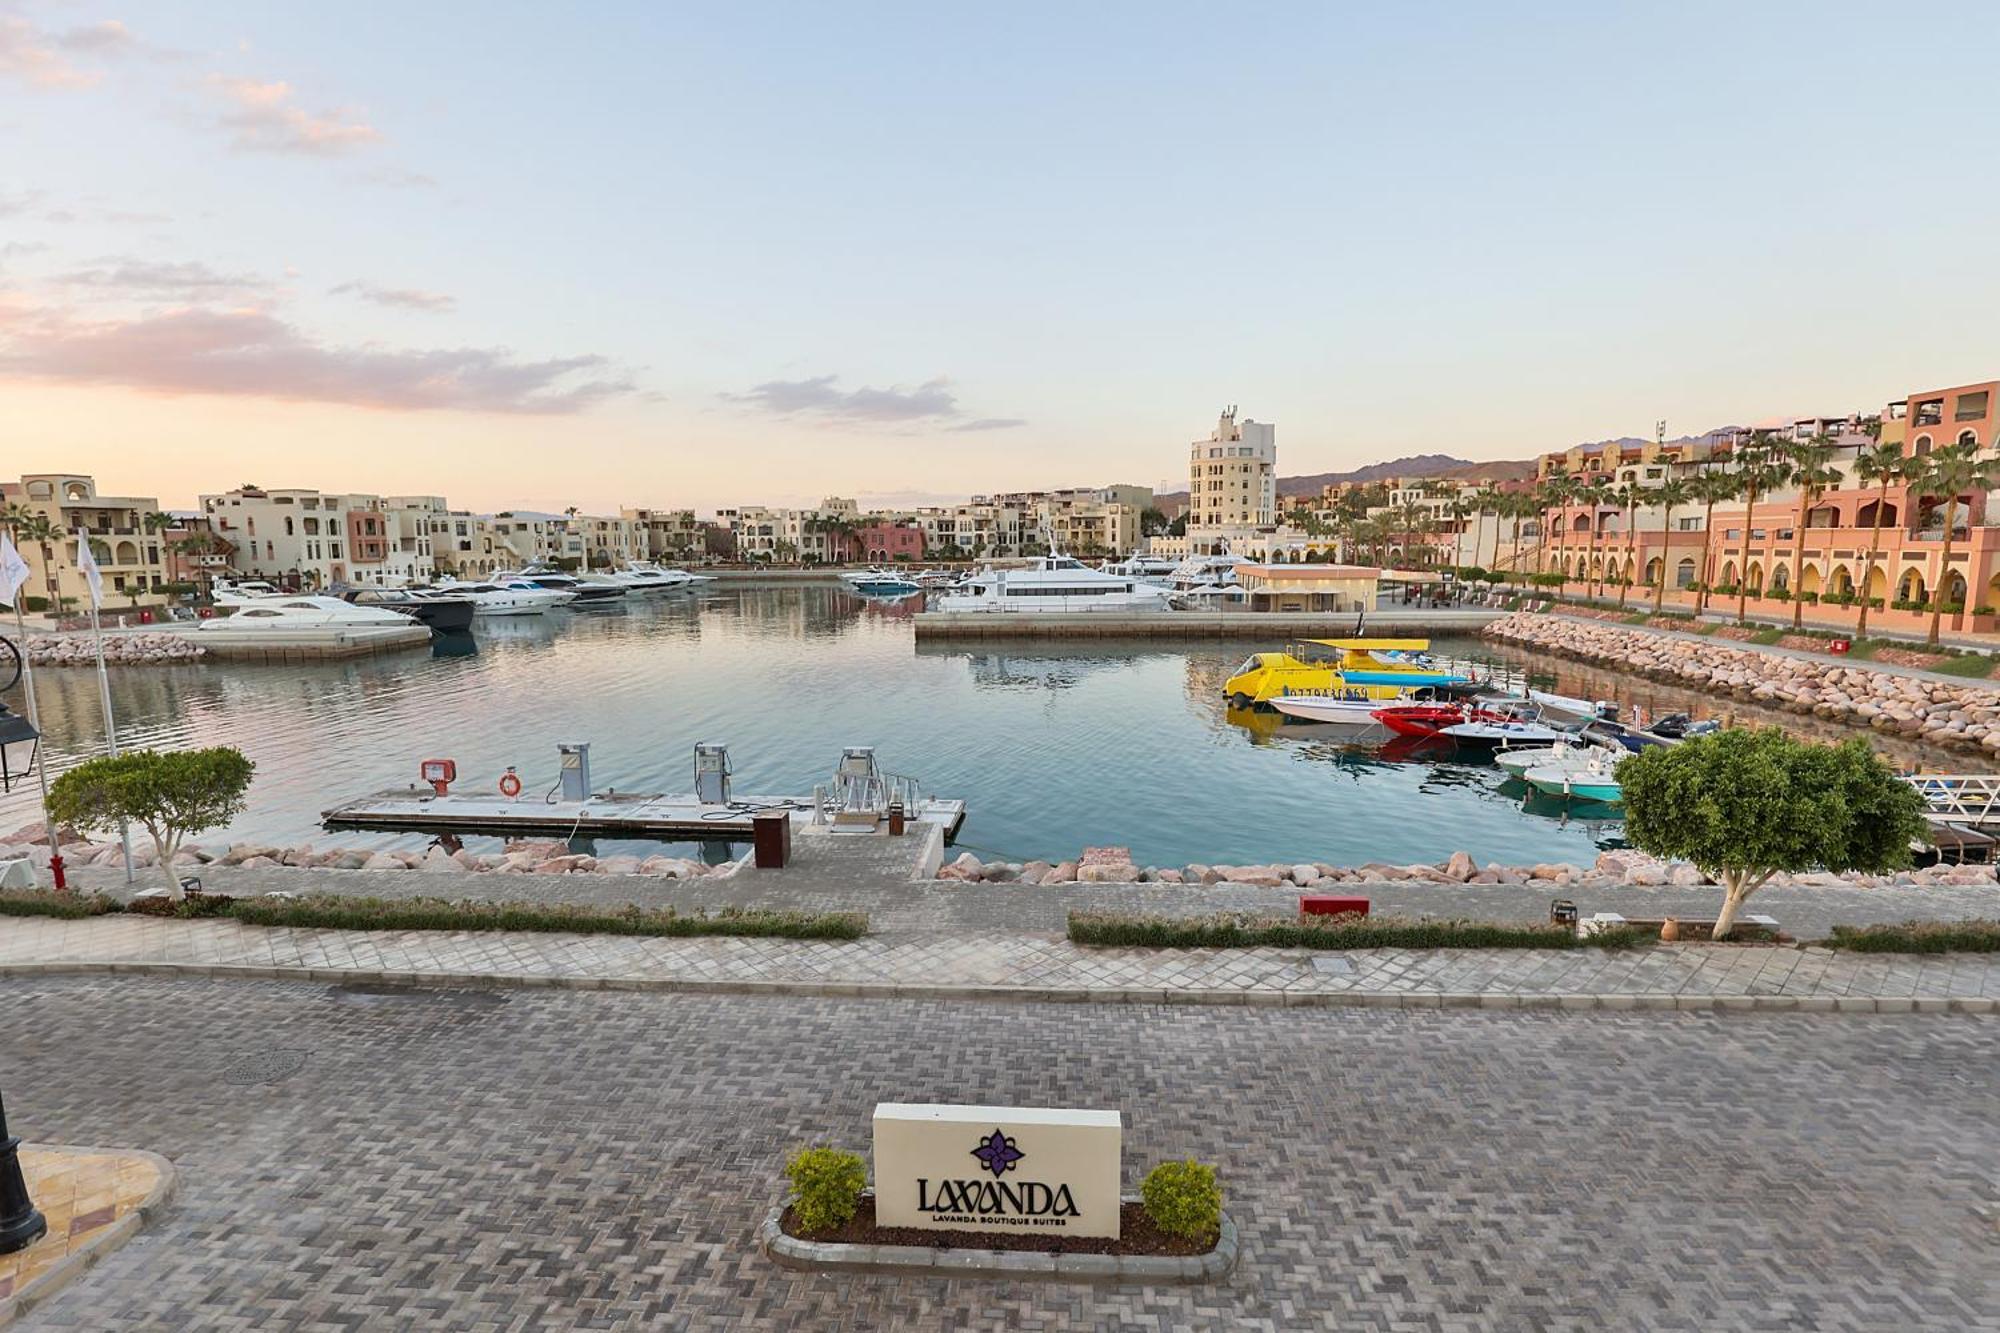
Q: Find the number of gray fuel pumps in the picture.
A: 3